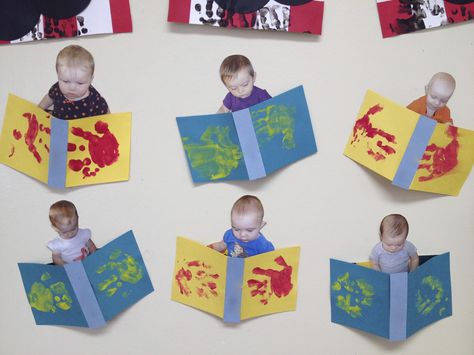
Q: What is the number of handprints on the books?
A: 12